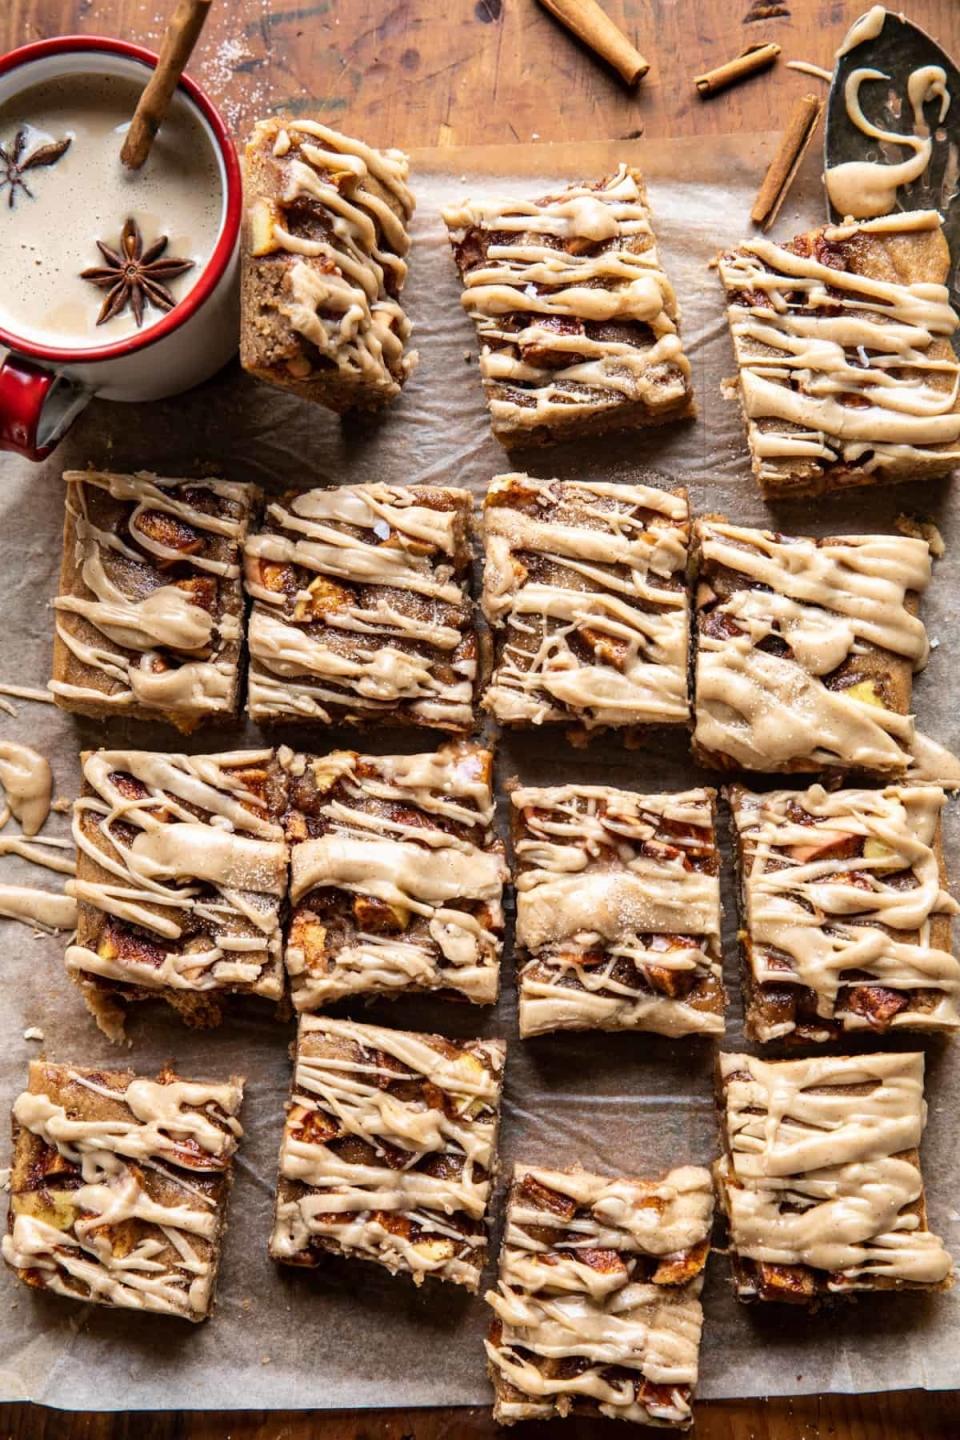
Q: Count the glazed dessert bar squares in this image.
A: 15